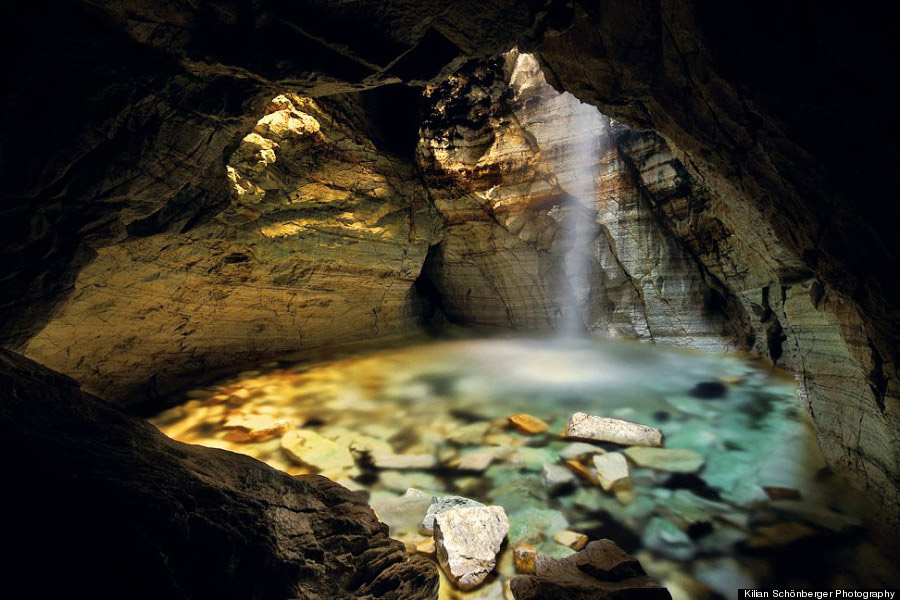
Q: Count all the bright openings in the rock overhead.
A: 2